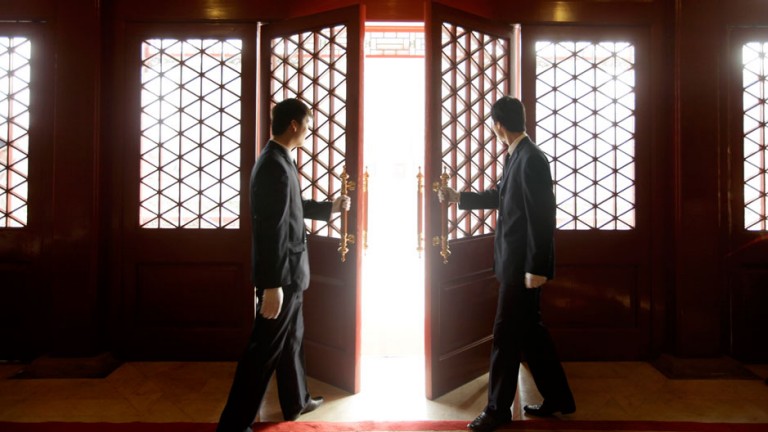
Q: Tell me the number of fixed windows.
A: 4